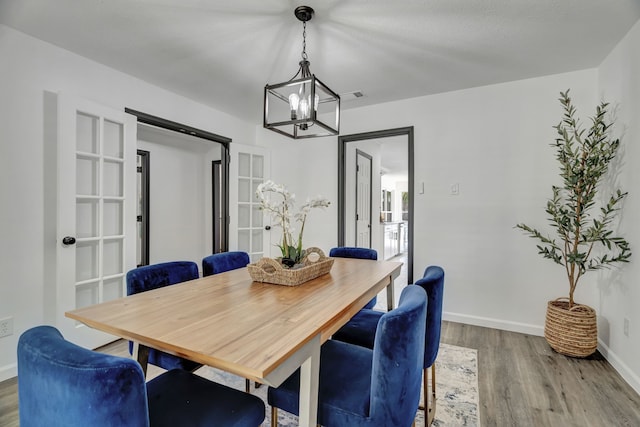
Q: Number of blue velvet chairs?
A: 6